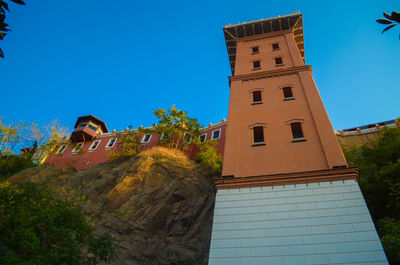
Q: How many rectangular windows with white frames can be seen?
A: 9